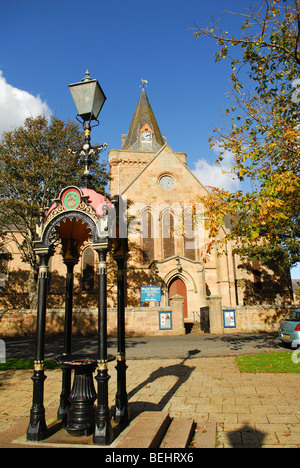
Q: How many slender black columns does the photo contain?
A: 4